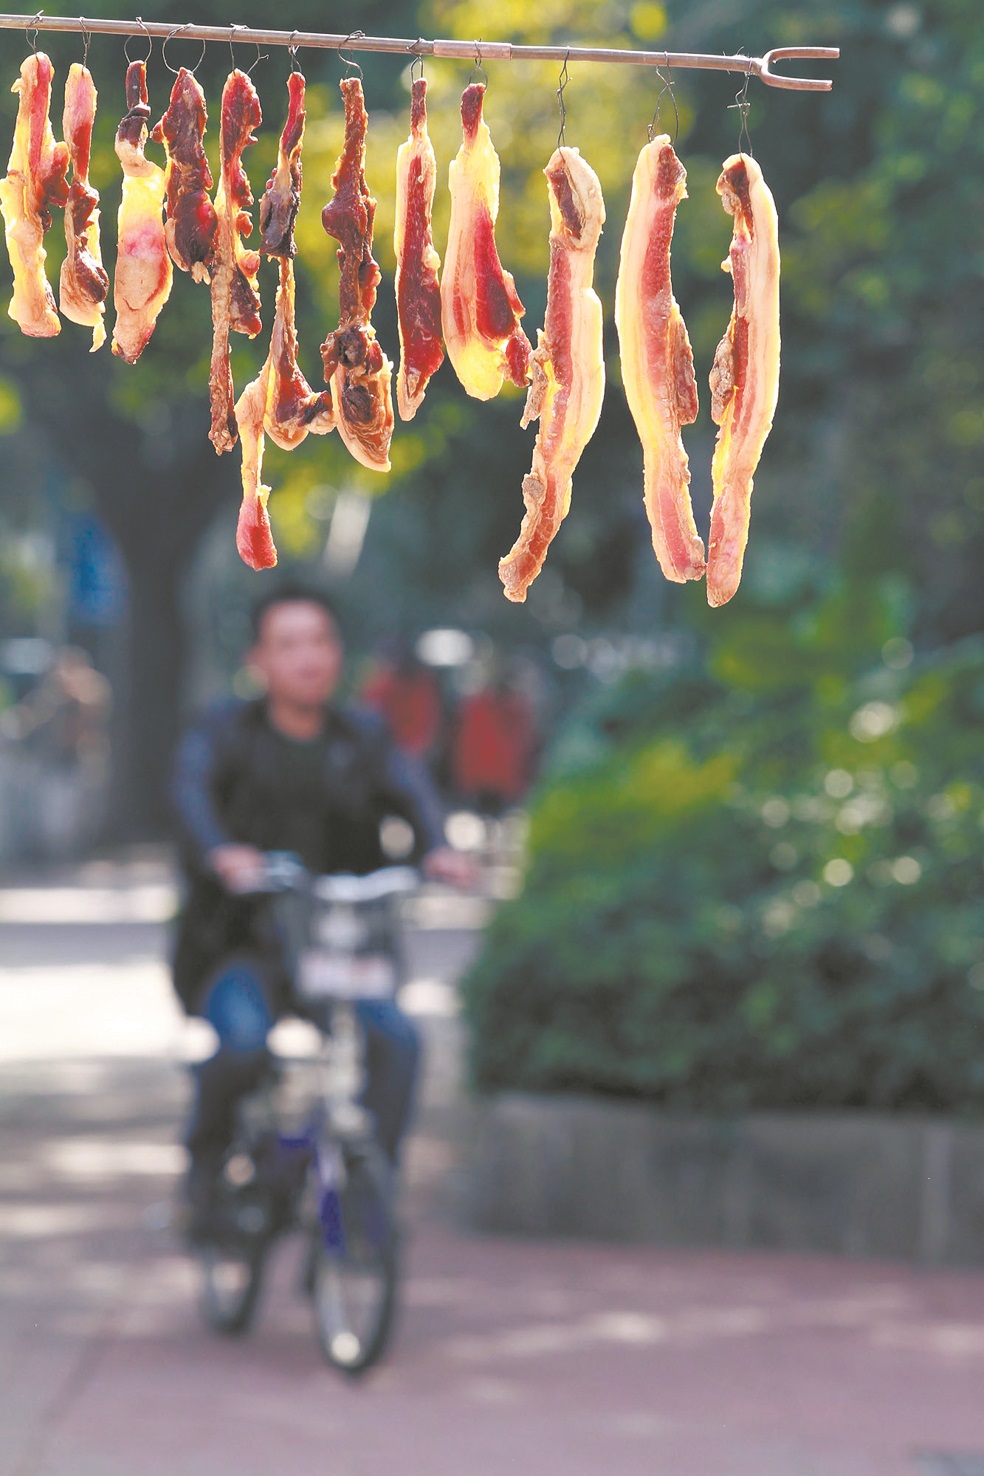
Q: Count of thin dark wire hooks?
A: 12